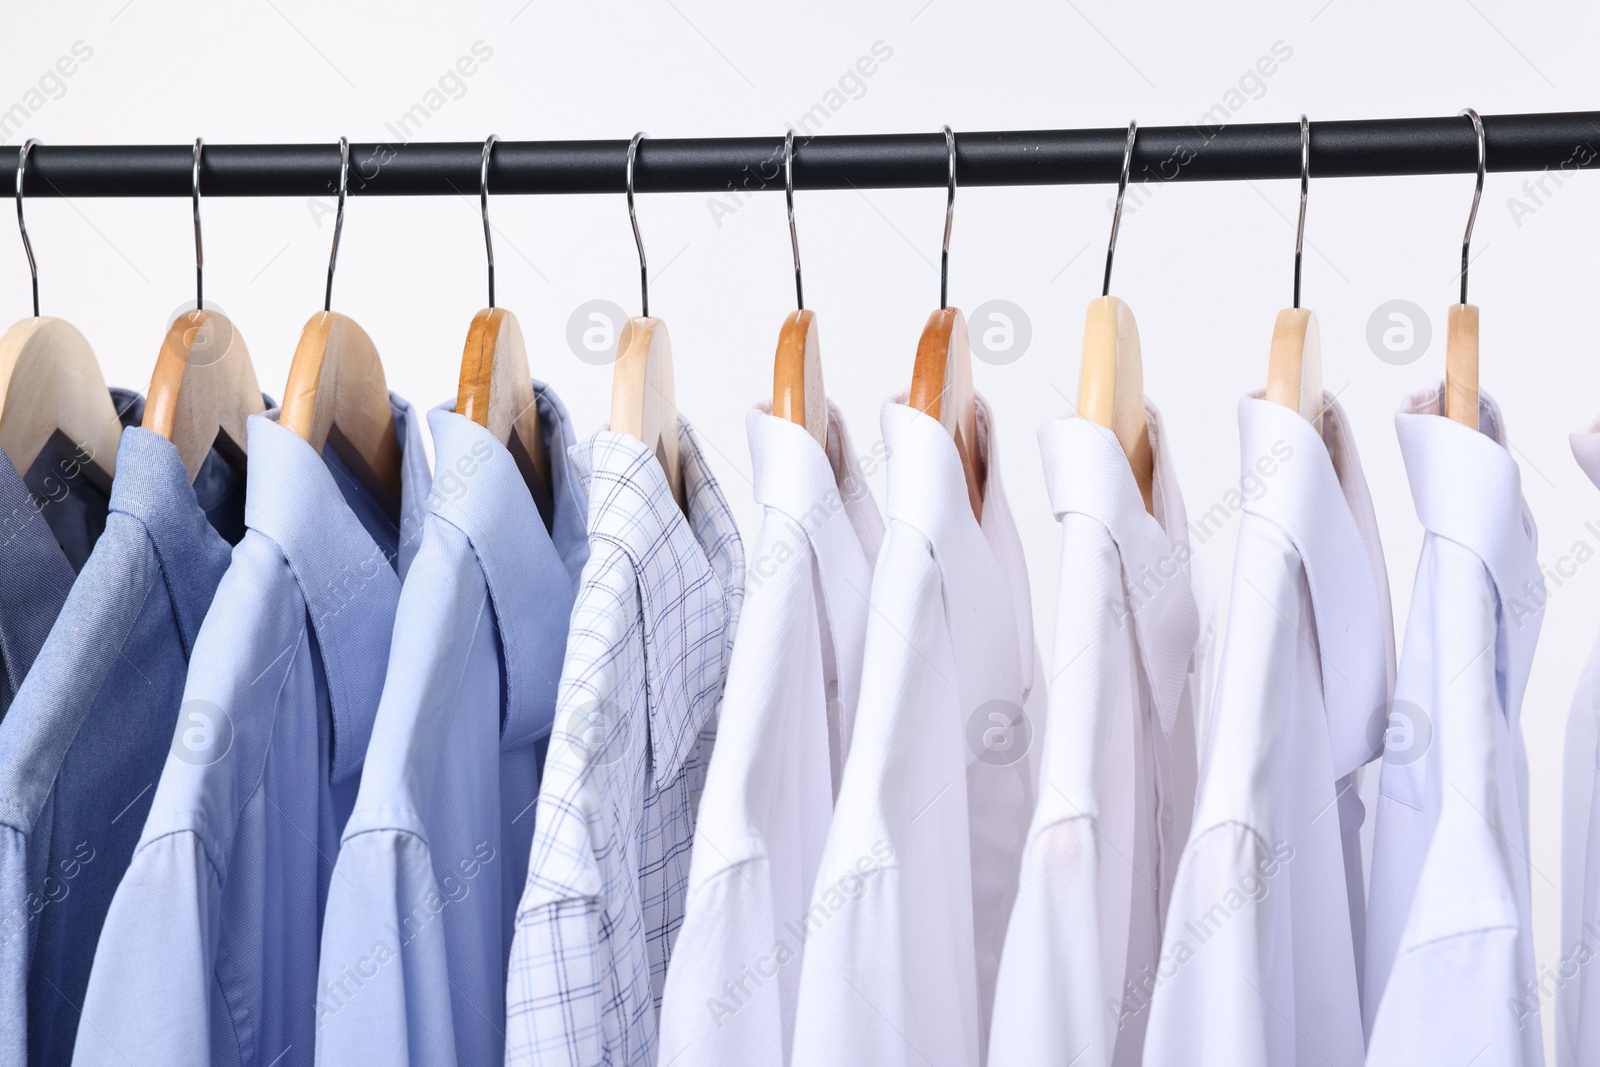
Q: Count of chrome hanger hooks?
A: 10